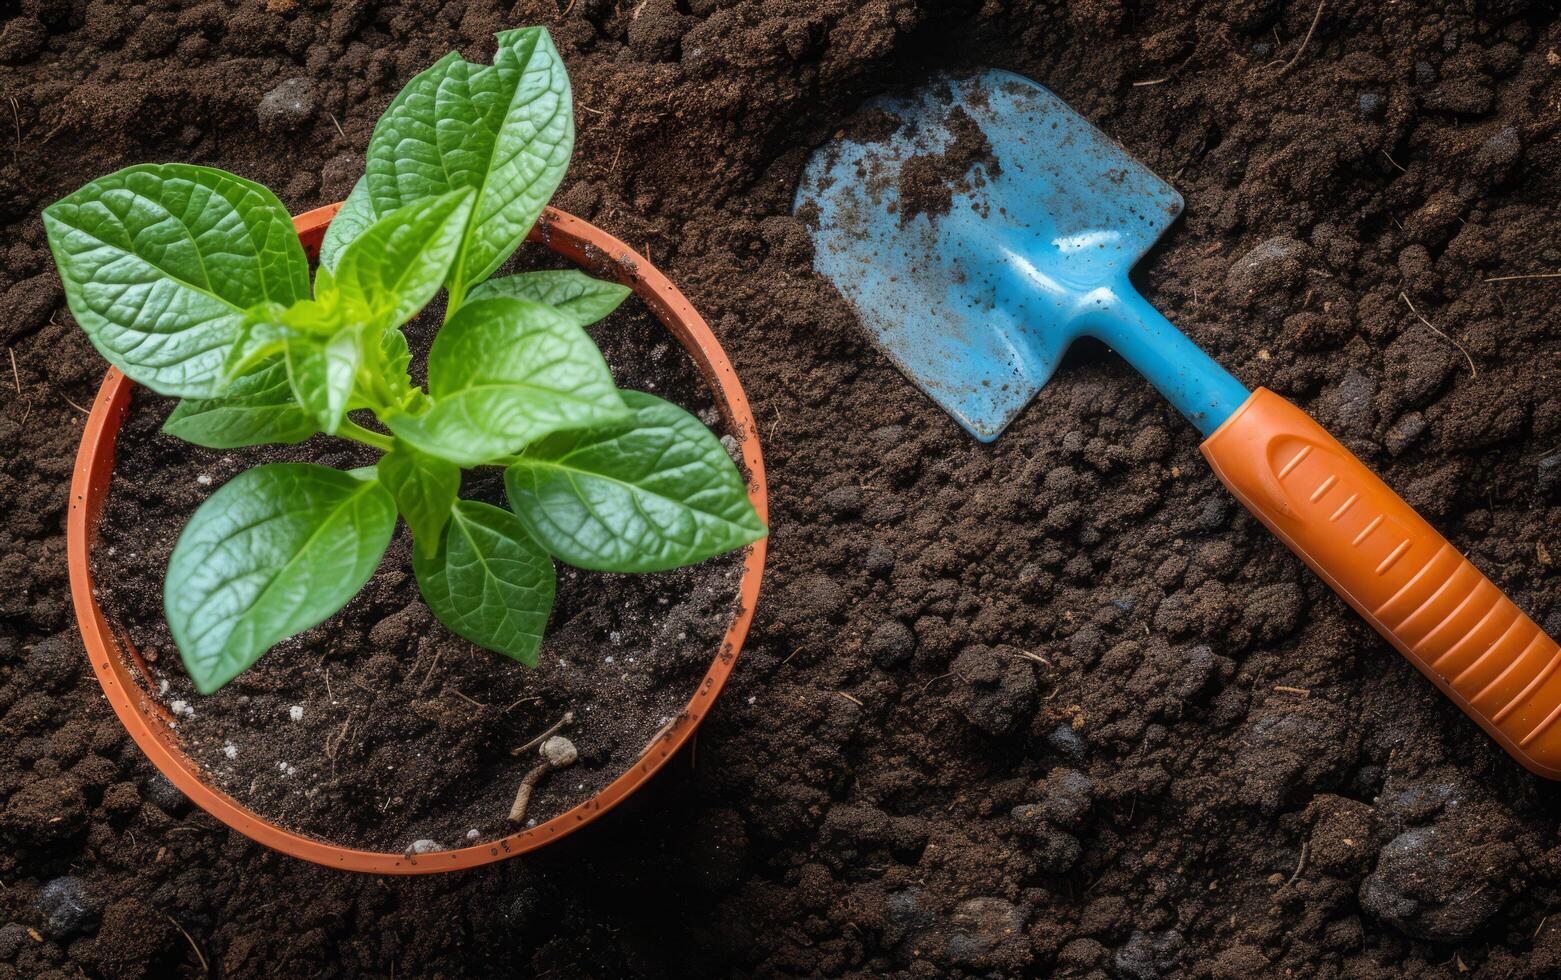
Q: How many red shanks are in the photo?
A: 0